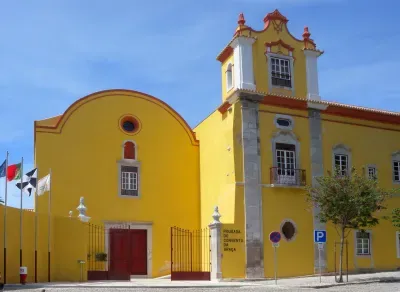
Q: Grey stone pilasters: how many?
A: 2